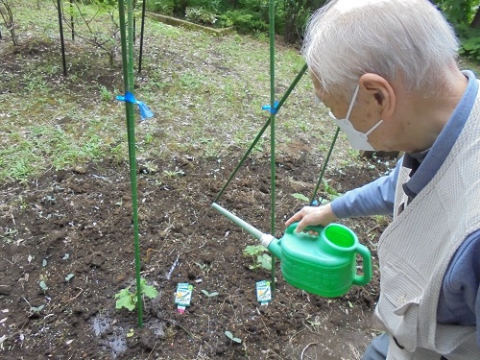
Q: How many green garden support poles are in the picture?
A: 5